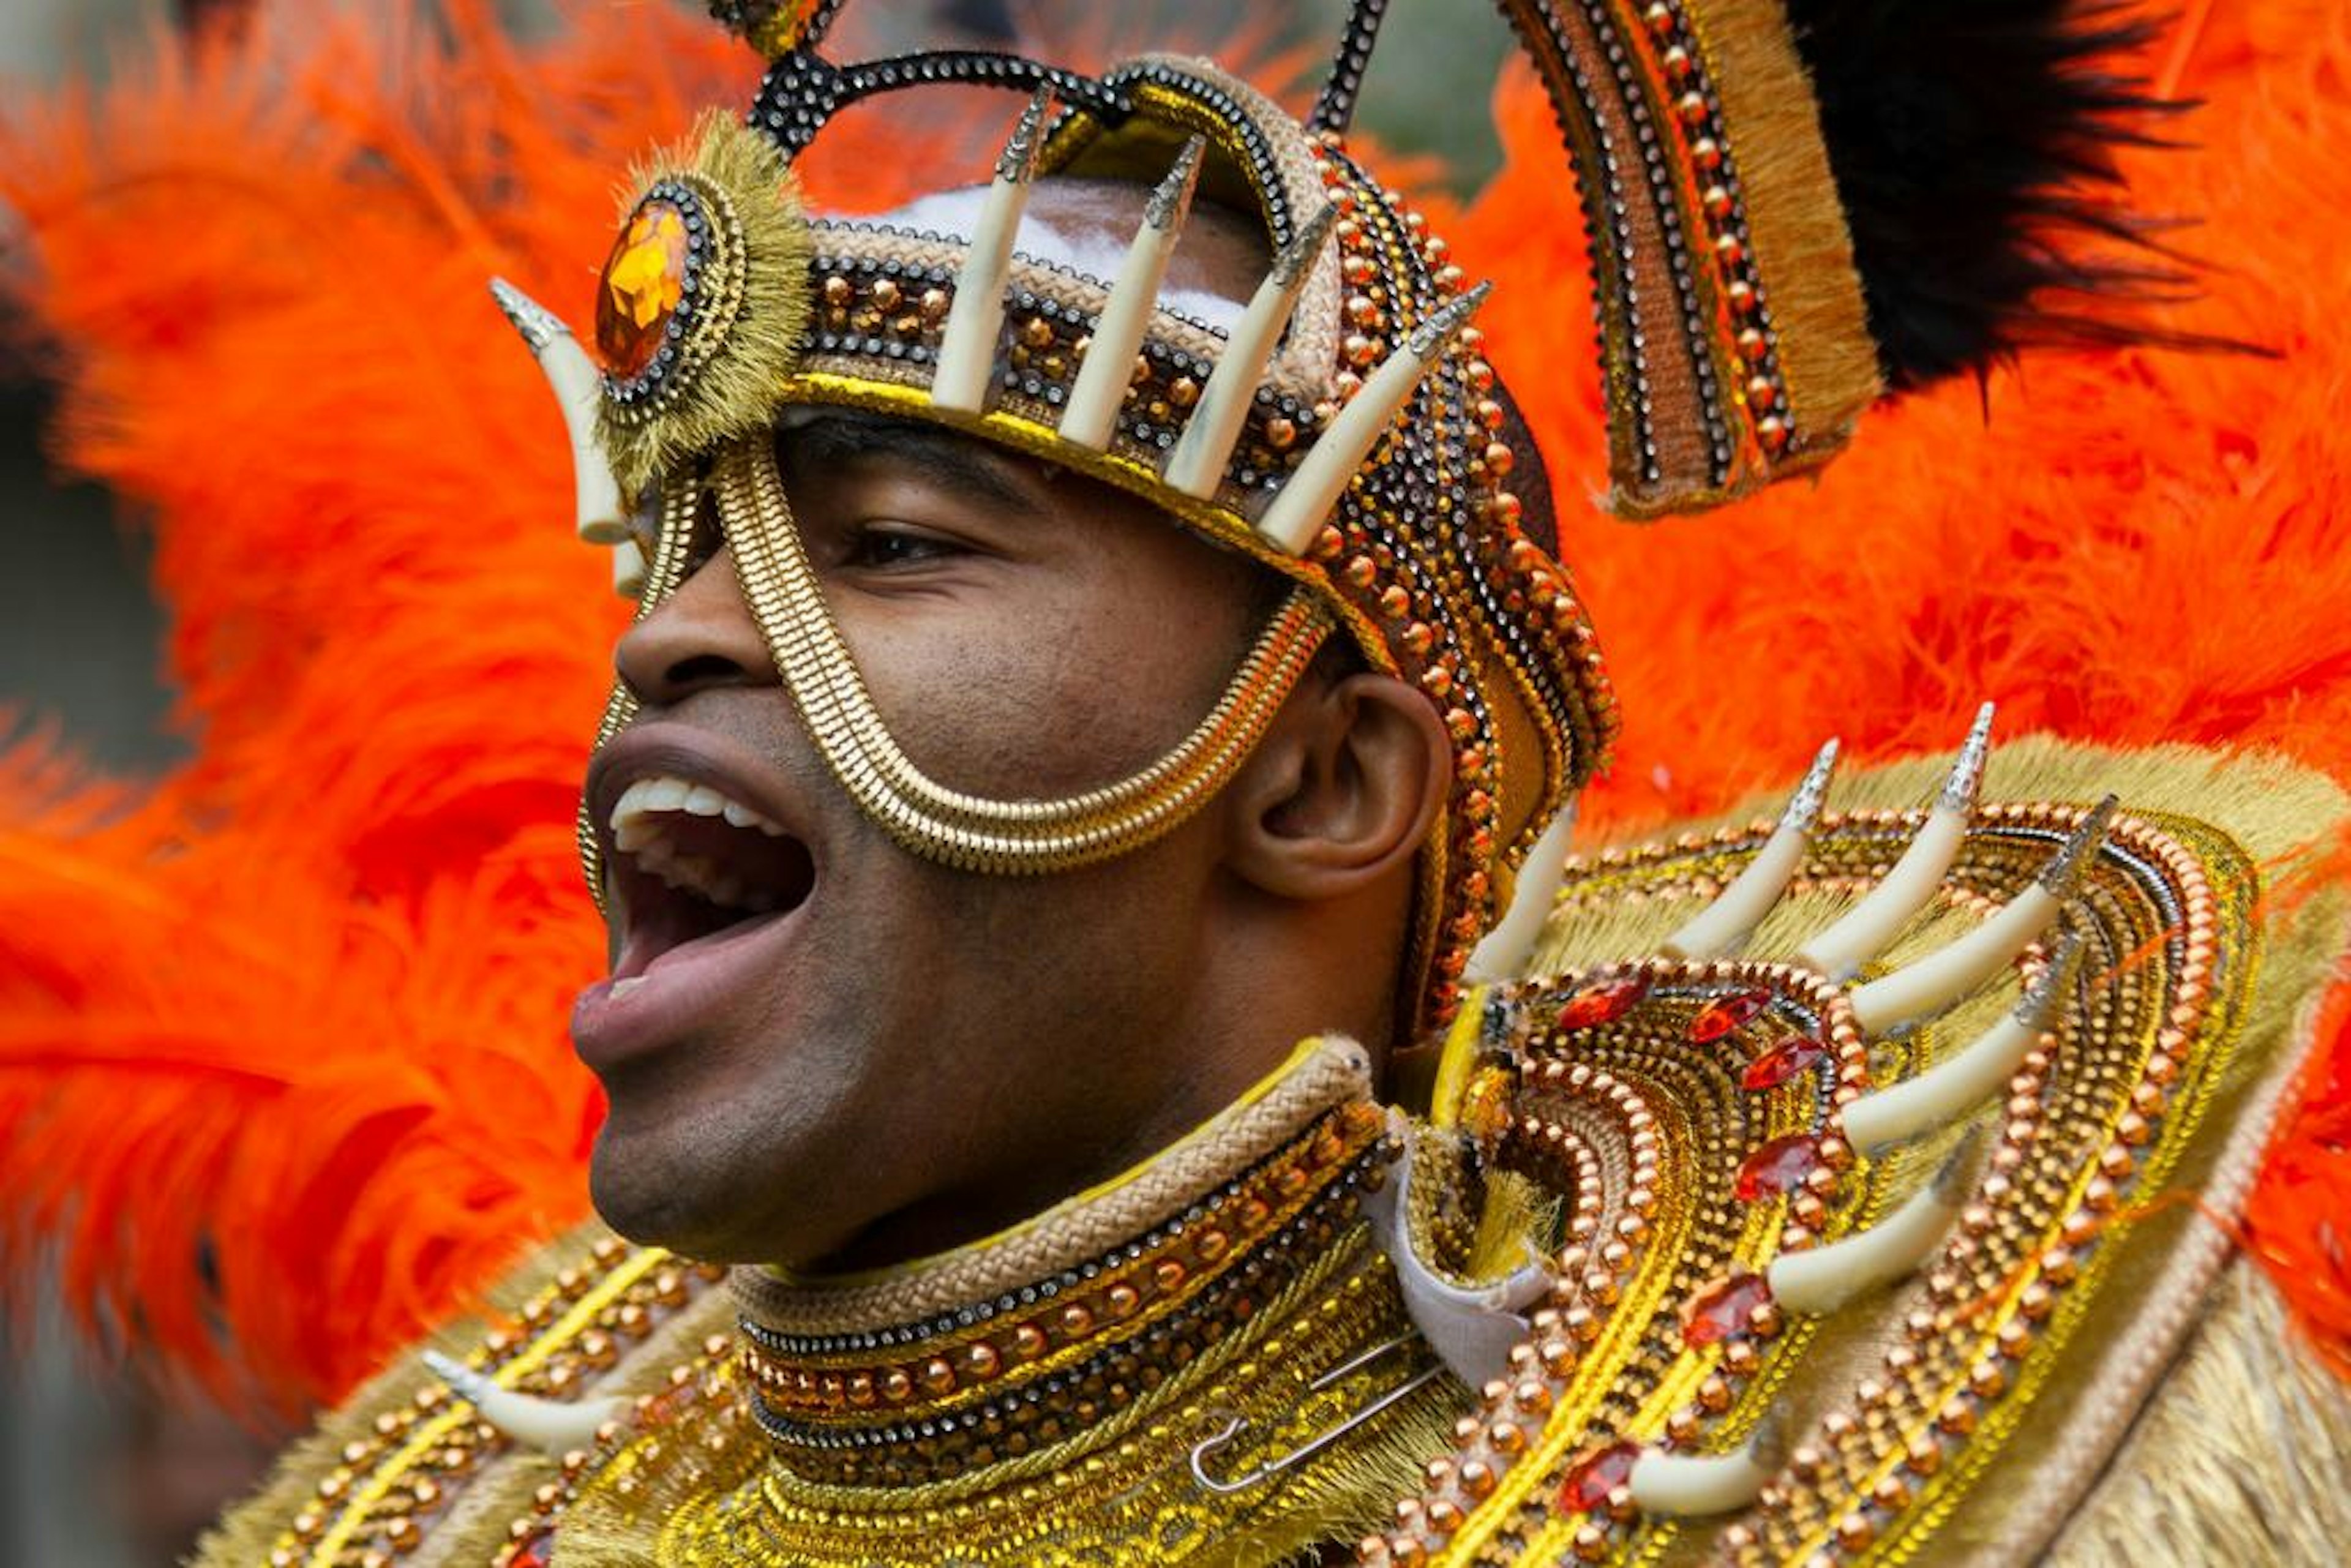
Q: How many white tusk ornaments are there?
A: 14